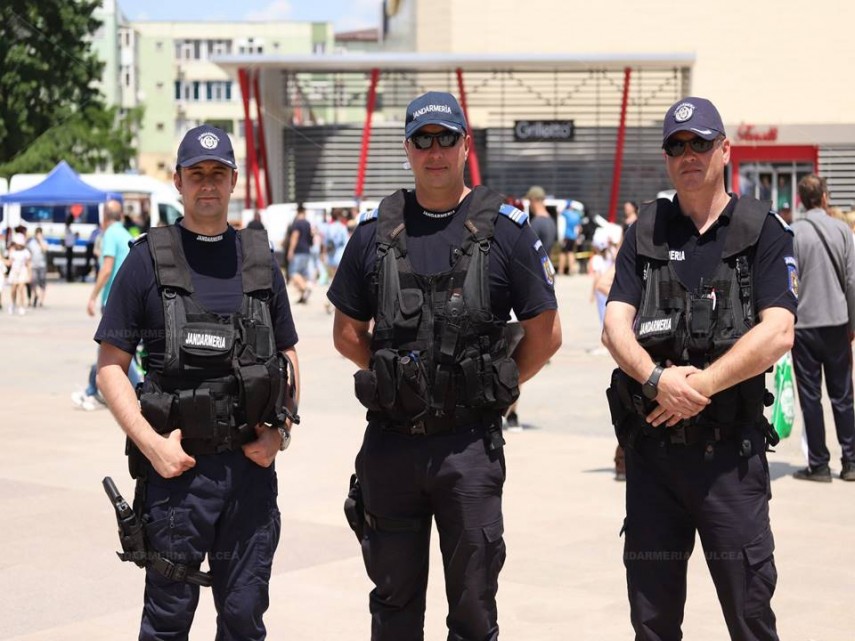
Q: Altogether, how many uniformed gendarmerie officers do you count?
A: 3